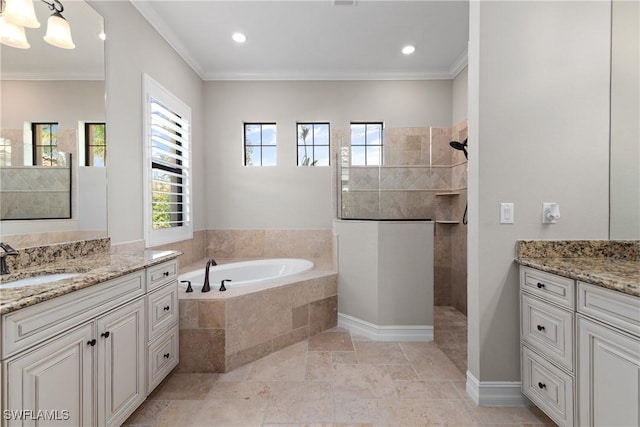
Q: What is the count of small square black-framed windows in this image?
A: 3